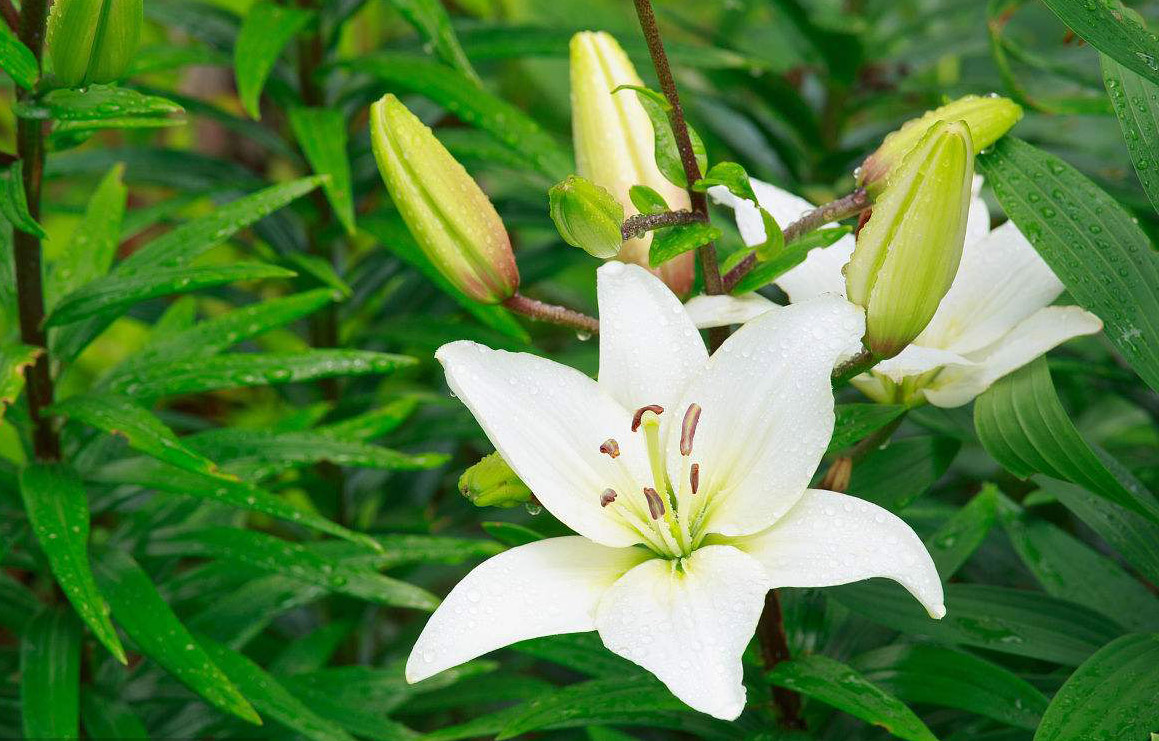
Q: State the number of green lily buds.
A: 7